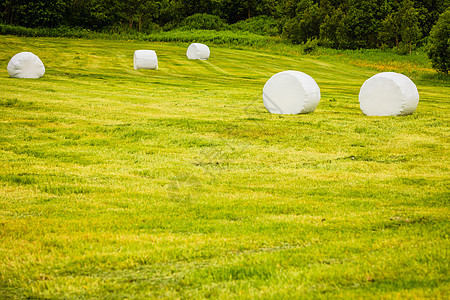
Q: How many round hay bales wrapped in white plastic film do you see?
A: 5